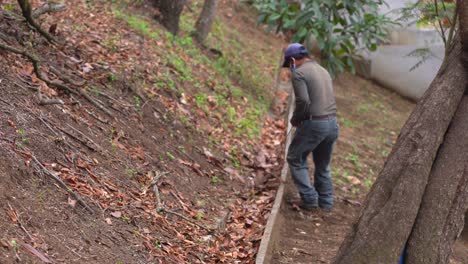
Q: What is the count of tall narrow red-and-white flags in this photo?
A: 0